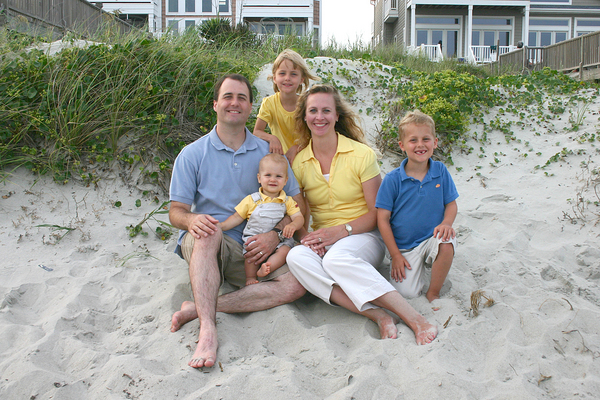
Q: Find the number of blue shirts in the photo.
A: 2